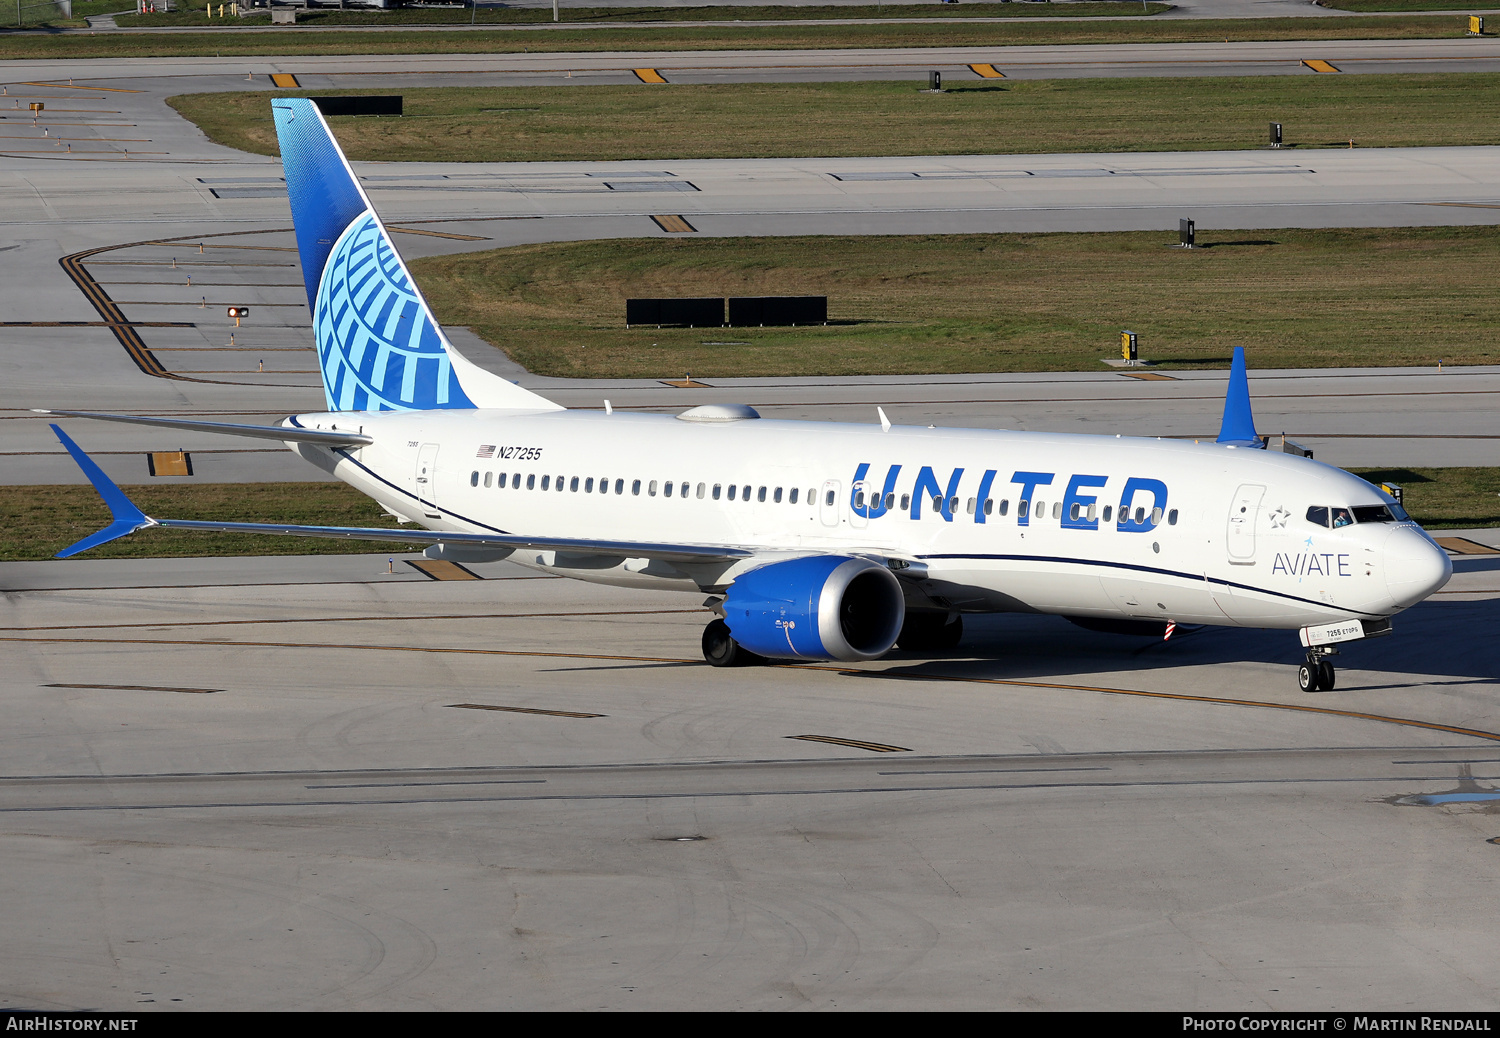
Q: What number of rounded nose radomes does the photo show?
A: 1